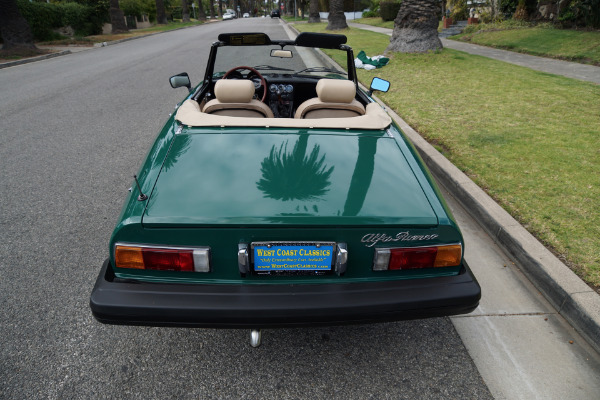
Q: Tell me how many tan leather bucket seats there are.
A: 2